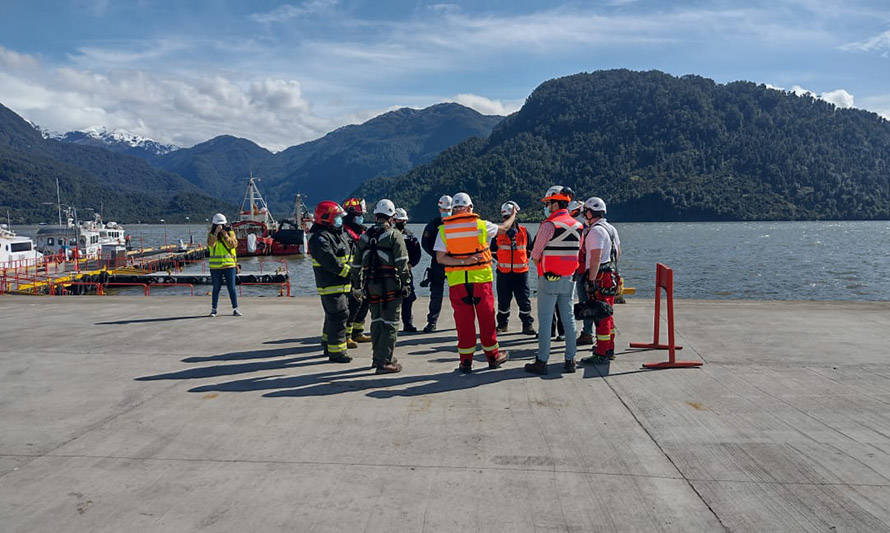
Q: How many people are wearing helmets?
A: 11